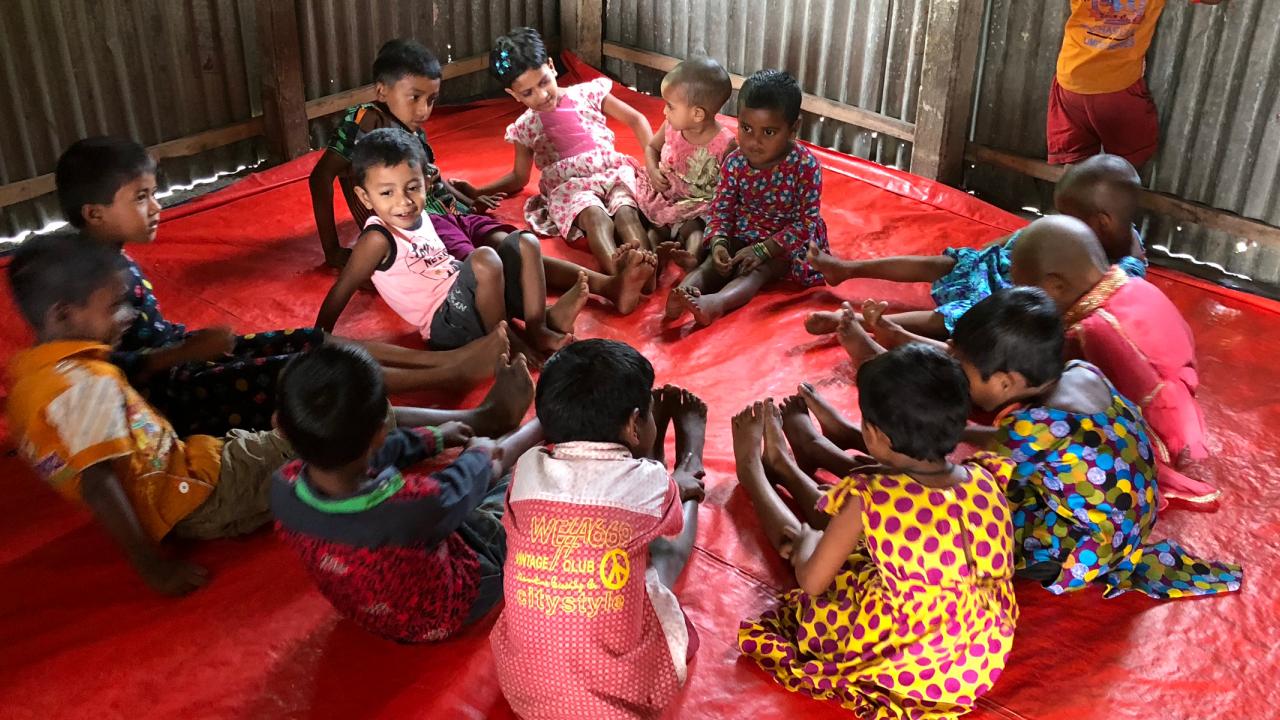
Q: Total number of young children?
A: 14